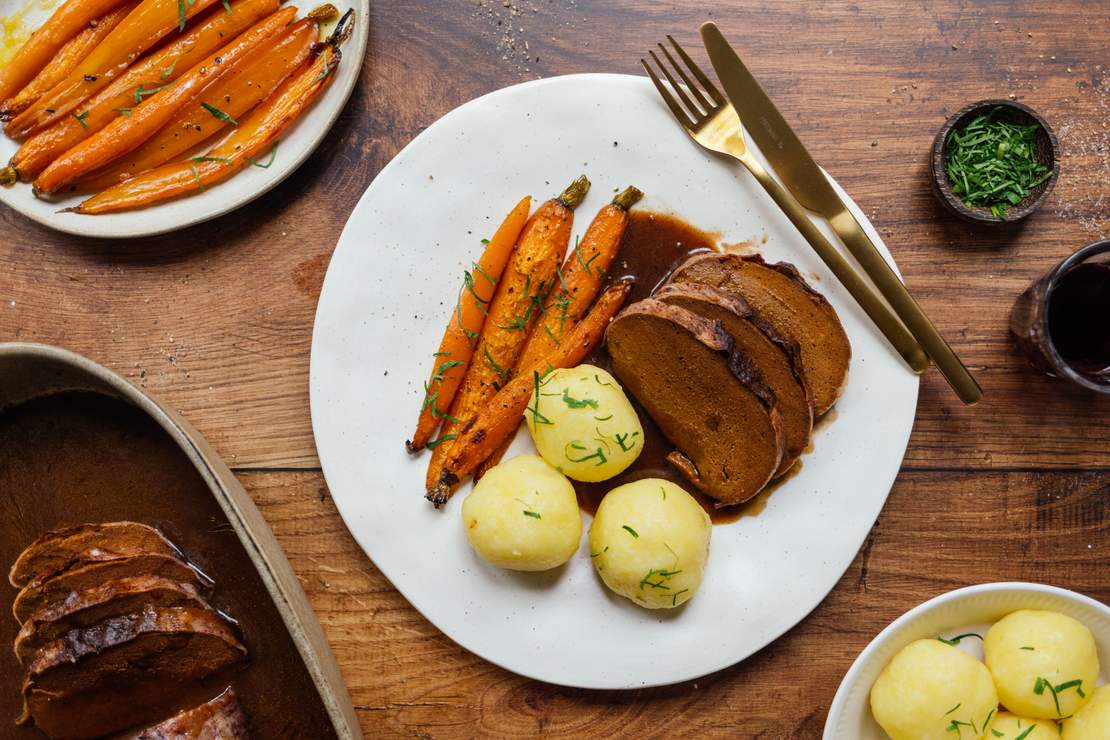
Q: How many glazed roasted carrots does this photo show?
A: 11